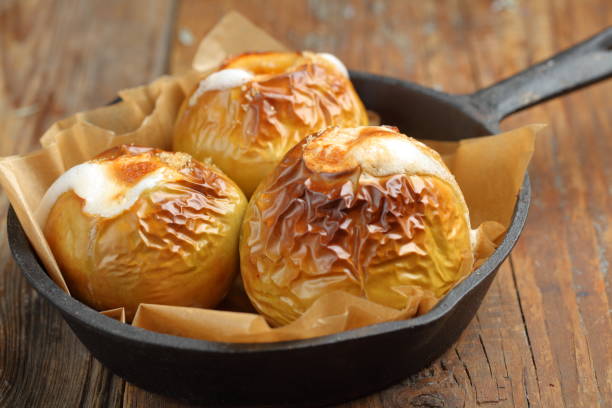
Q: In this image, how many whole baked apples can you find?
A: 3